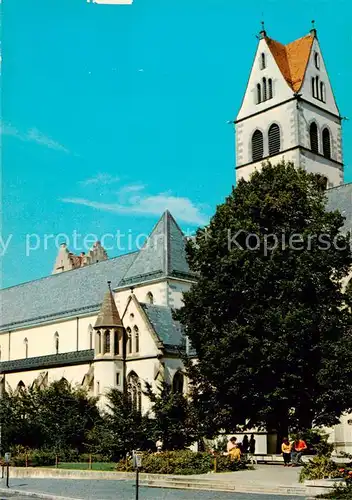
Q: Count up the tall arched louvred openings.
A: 4